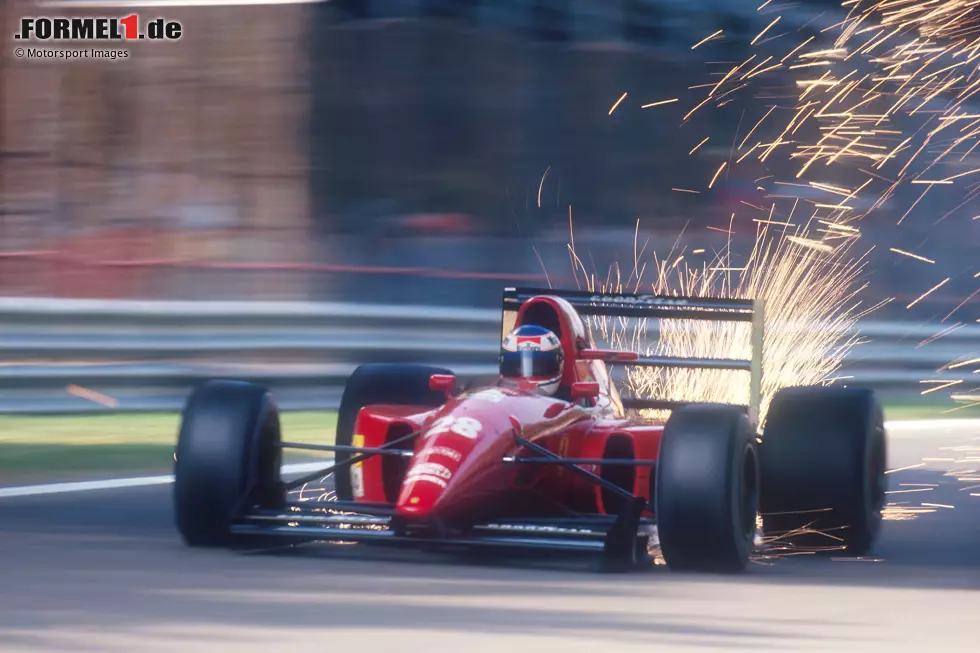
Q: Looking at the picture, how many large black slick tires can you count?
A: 4